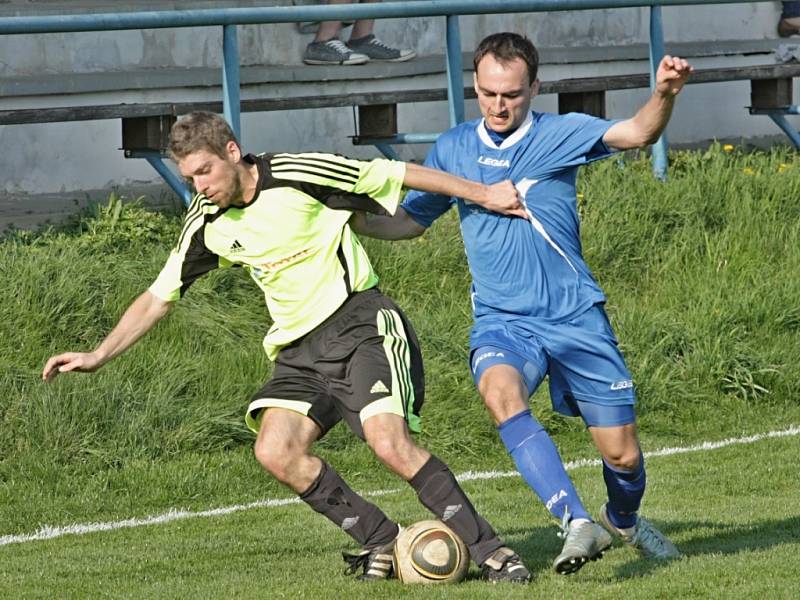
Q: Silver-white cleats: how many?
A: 2